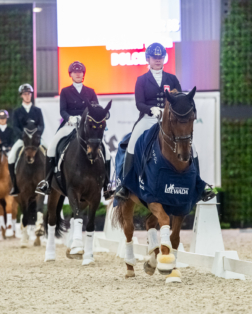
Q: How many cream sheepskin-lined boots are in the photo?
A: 2